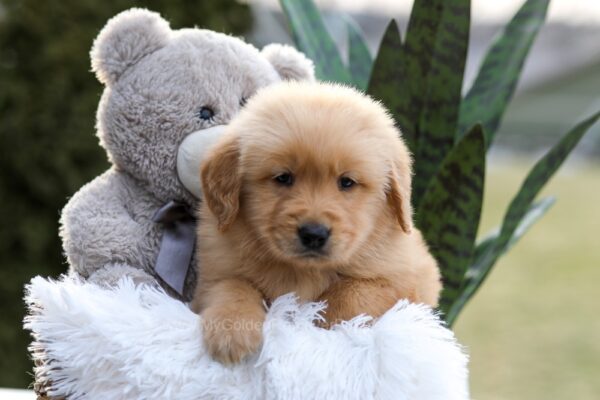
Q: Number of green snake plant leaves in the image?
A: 8